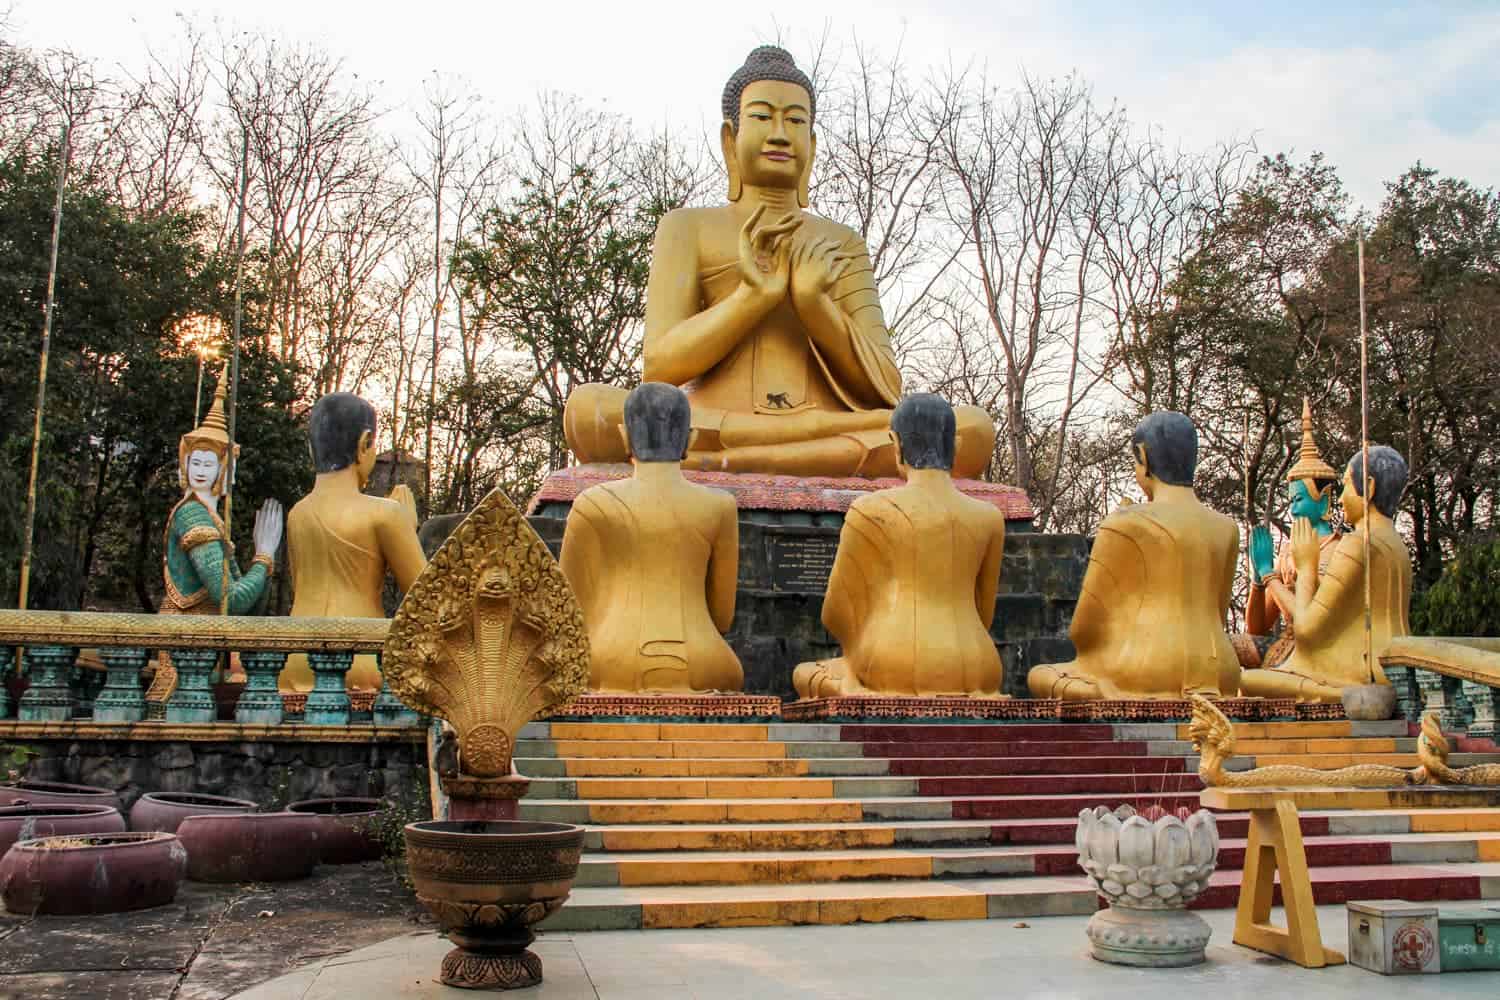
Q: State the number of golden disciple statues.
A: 5